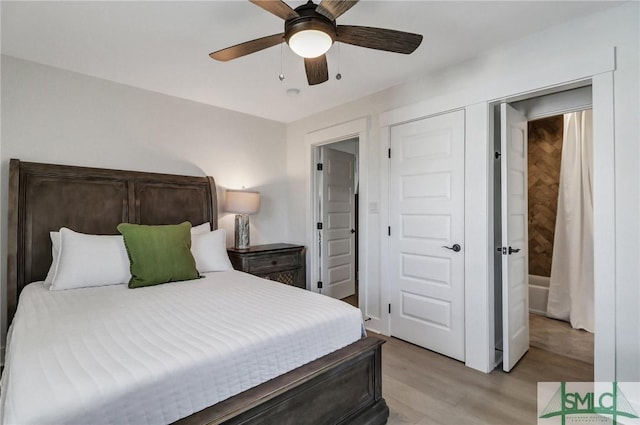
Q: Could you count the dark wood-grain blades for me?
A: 5